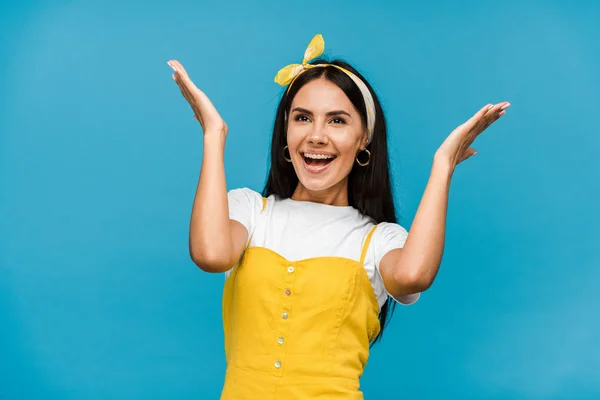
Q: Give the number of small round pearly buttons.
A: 5